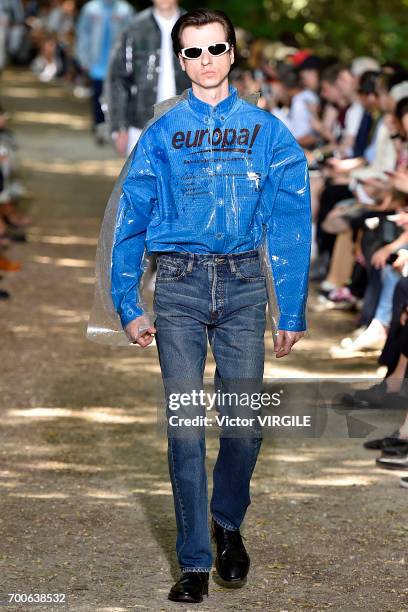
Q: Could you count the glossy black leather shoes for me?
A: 2